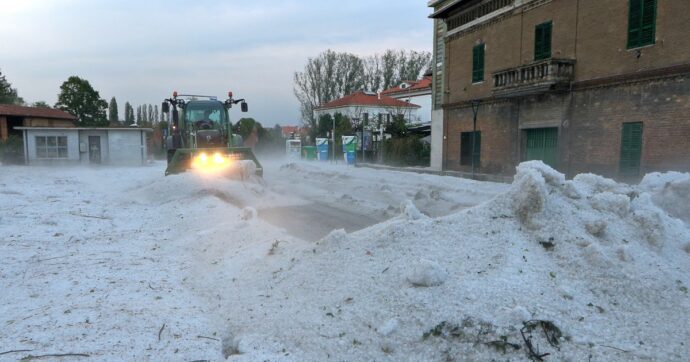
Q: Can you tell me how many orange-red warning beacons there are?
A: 2